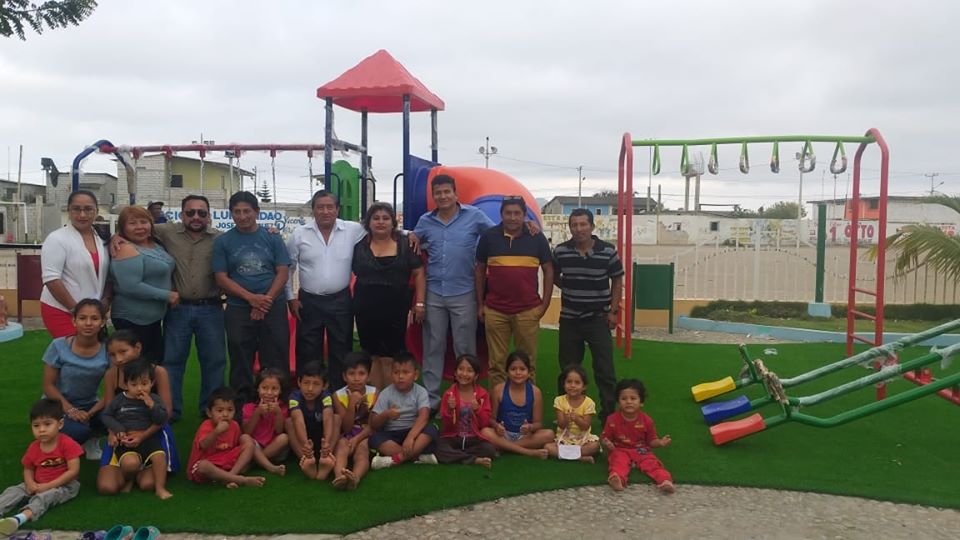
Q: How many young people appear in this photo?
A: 13